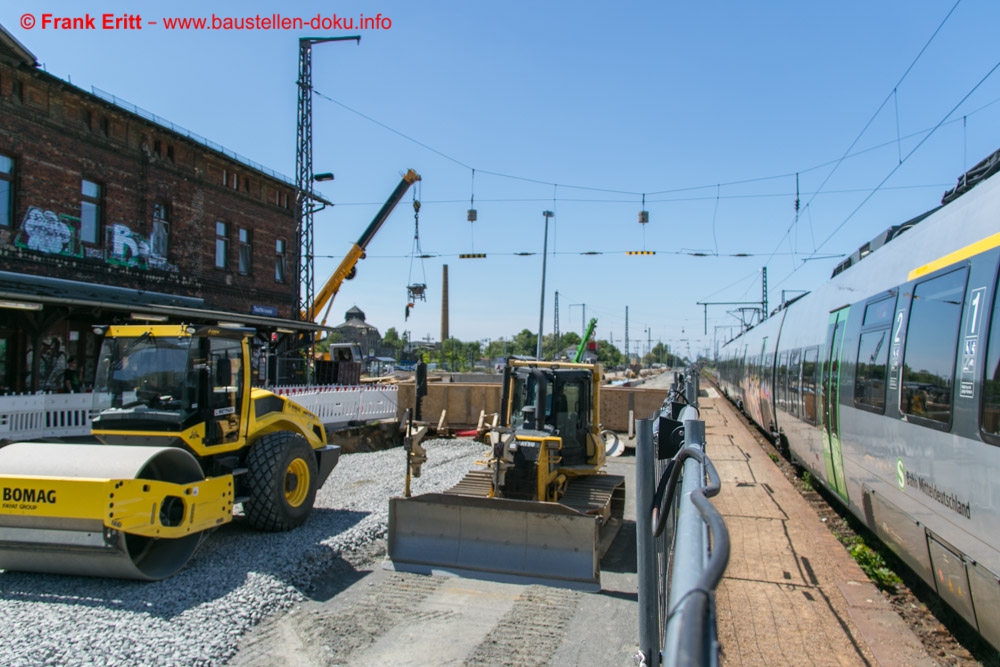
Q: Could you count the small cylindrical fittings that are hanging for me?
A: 2